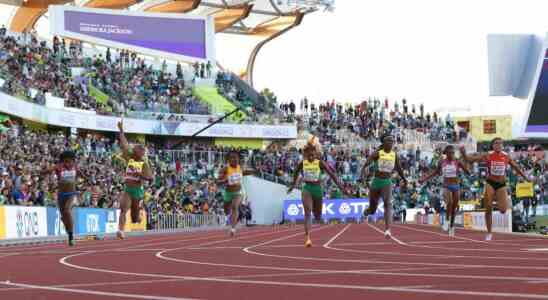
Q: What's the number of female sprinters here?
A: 7